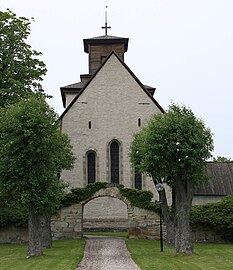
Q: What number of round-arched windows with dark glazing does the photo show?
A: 3